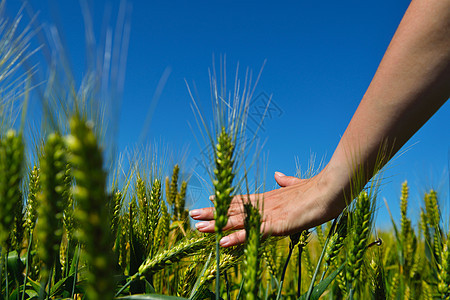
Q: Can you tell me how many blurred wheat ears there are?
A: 3